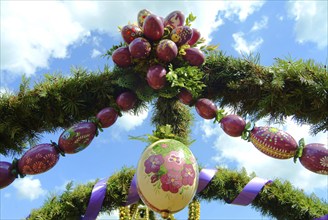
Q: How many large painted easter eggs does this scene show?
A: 1